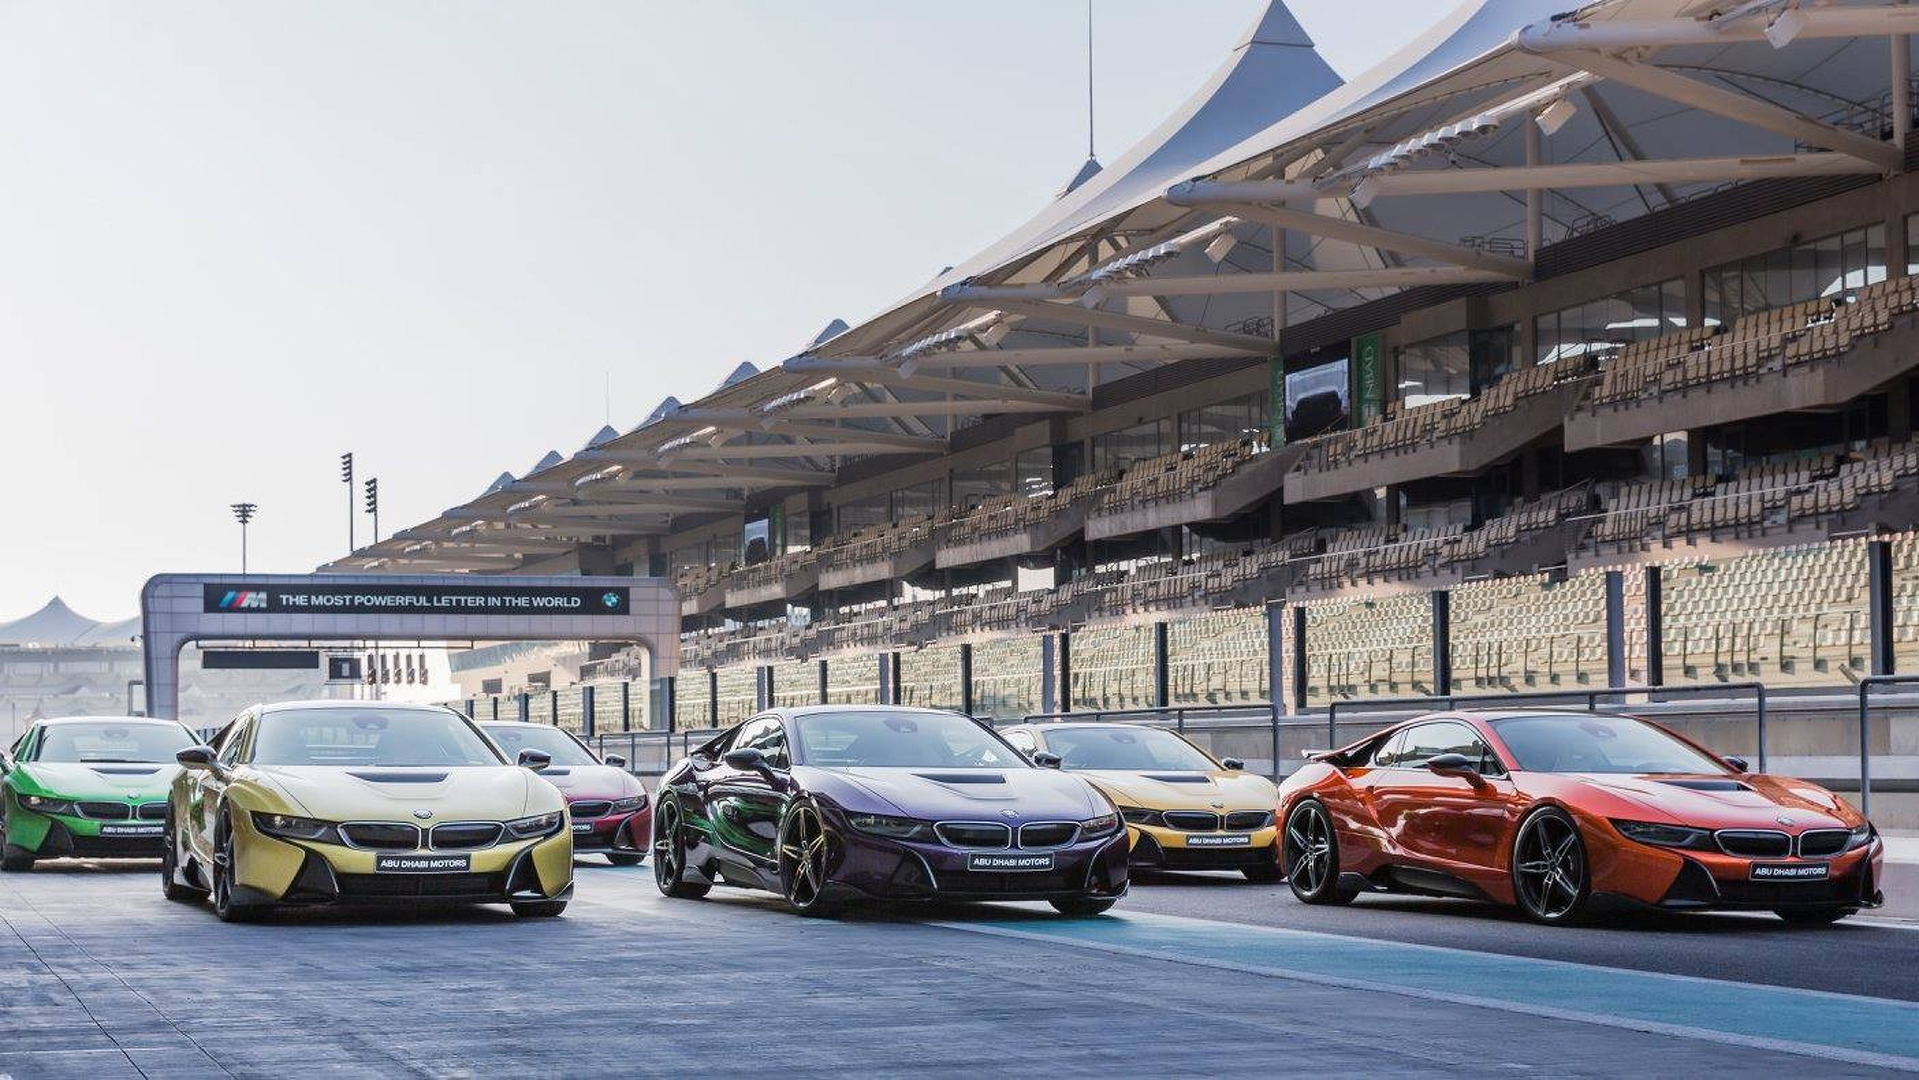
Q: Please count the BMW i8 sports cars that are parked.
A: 6